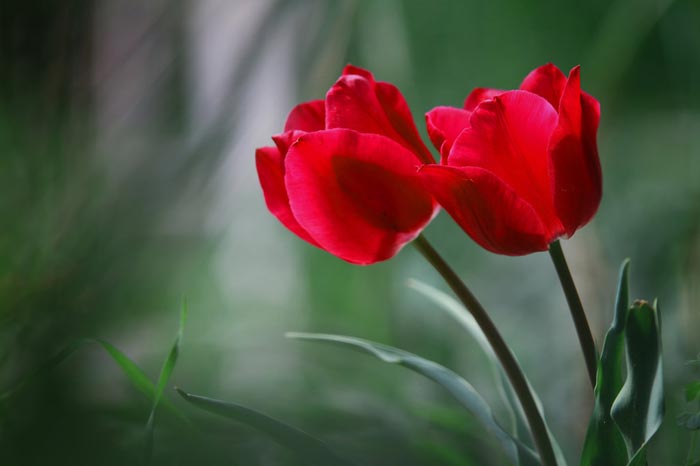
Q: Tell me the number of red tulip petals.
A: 12